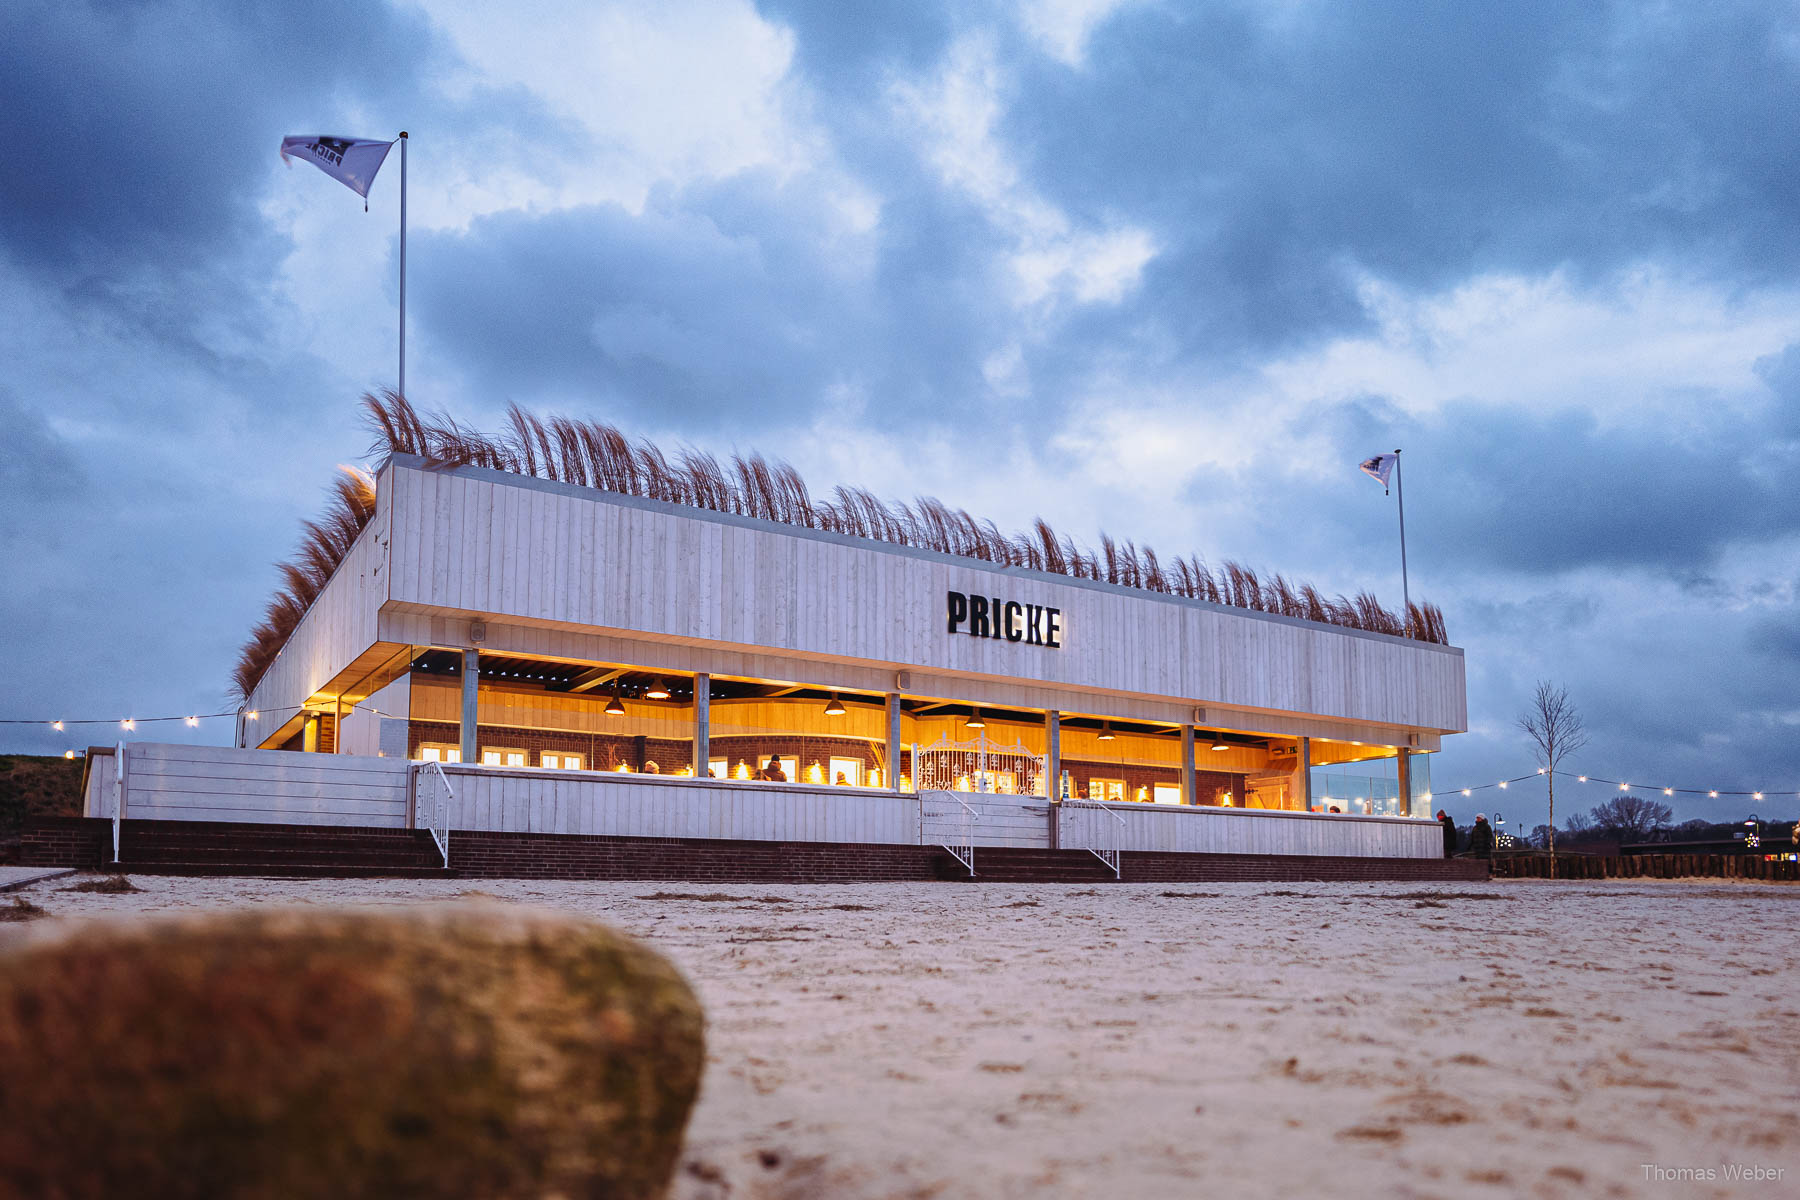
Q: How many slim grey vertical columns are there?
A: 7